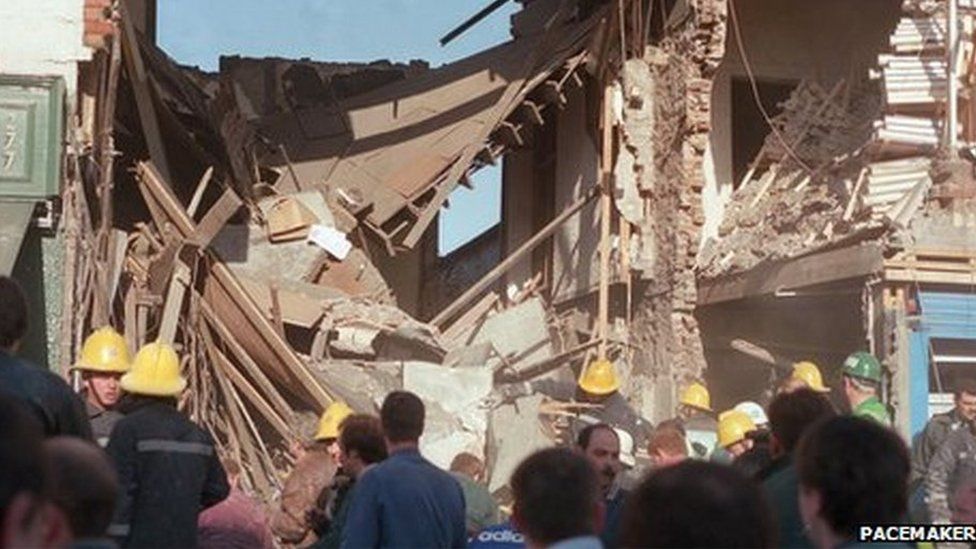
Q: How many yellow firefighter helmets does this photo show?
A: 7